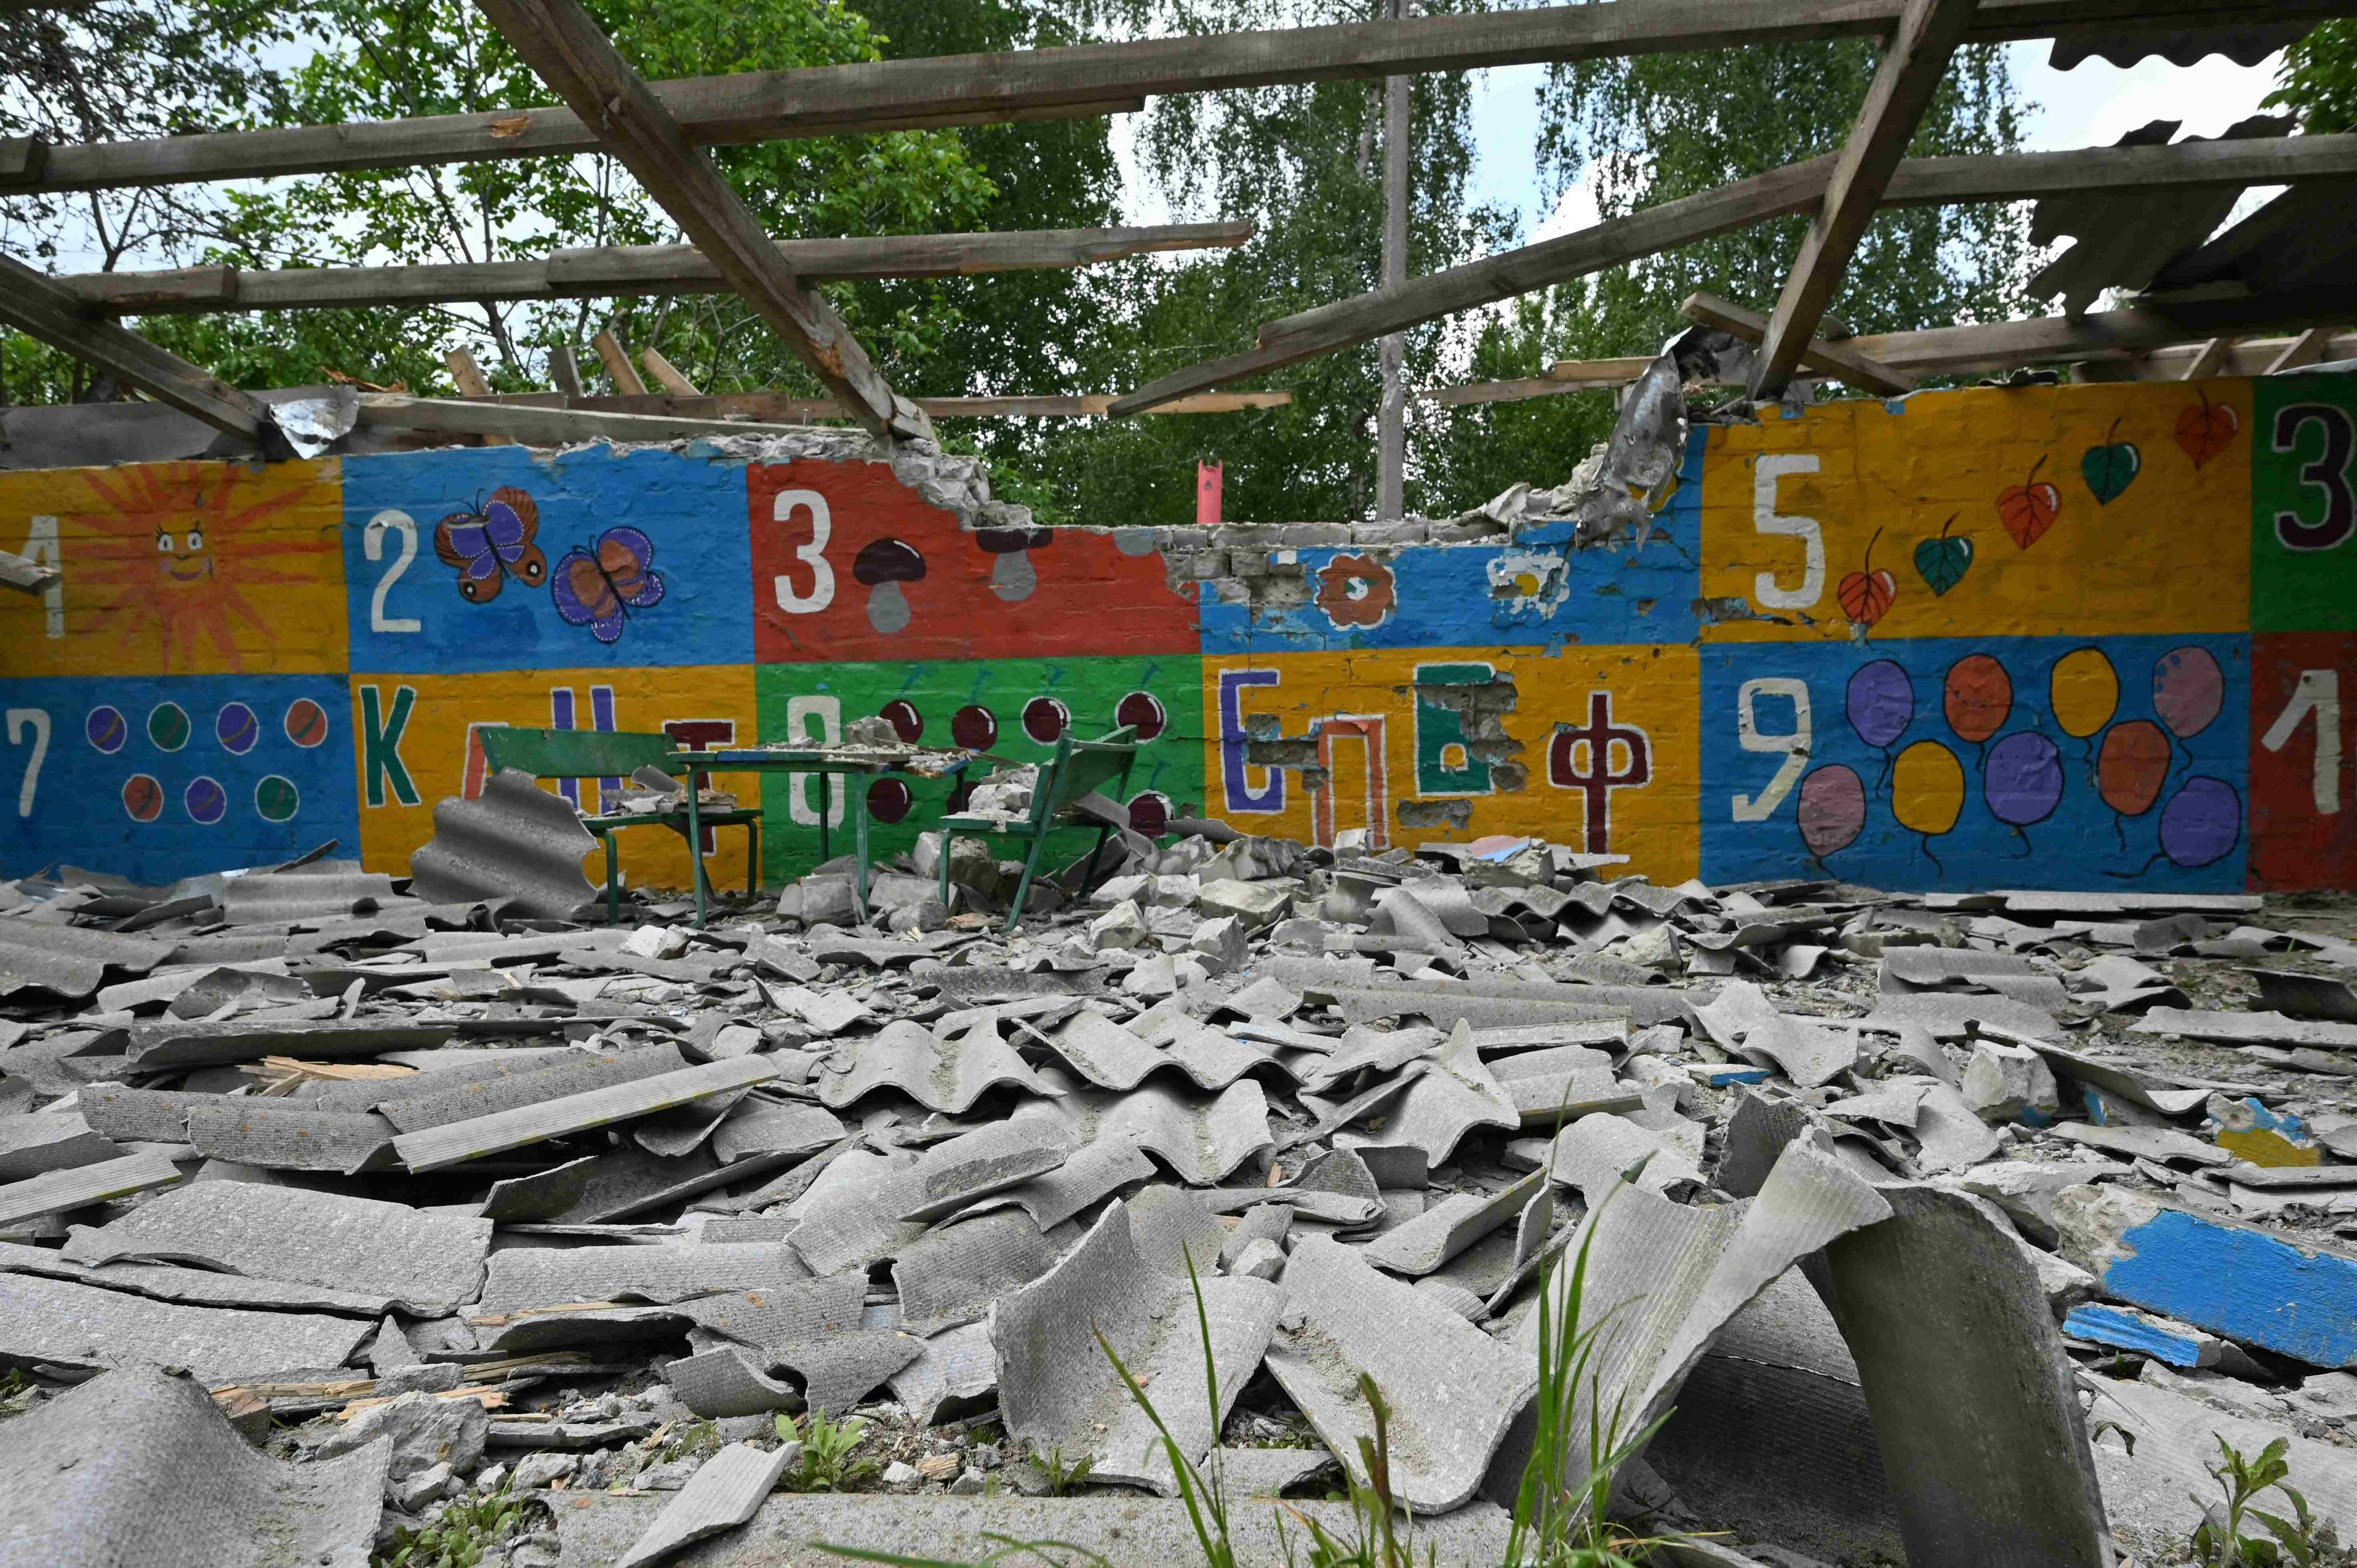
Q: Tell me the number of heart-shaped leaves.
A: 5